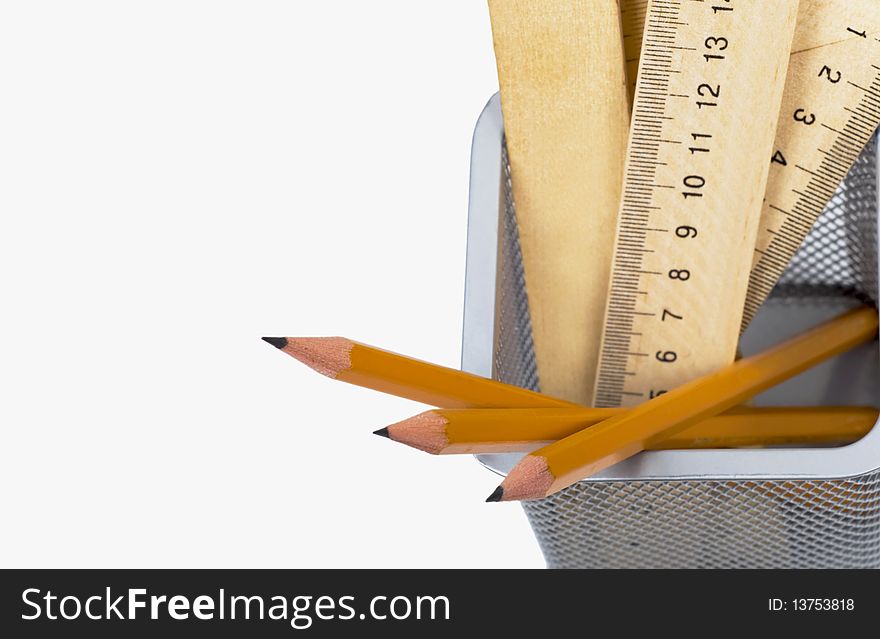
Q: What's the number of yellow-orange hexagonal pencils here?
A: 3